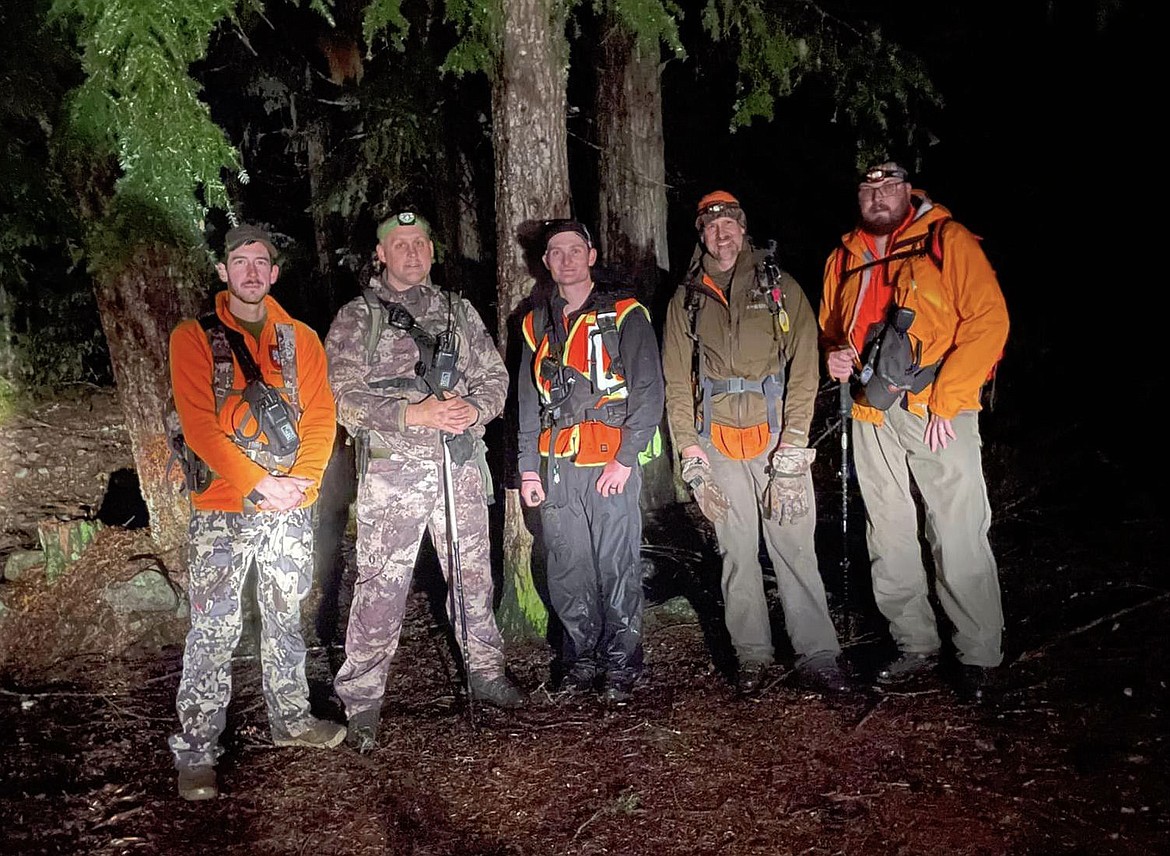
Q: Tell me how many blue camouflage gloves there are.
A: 0